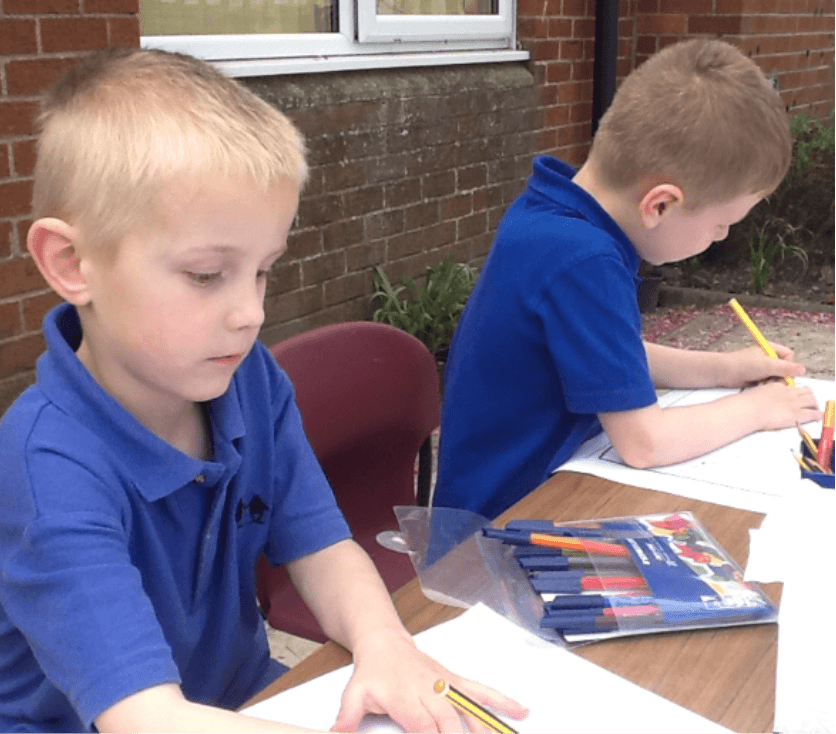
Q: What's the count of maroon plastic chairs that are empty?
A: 1